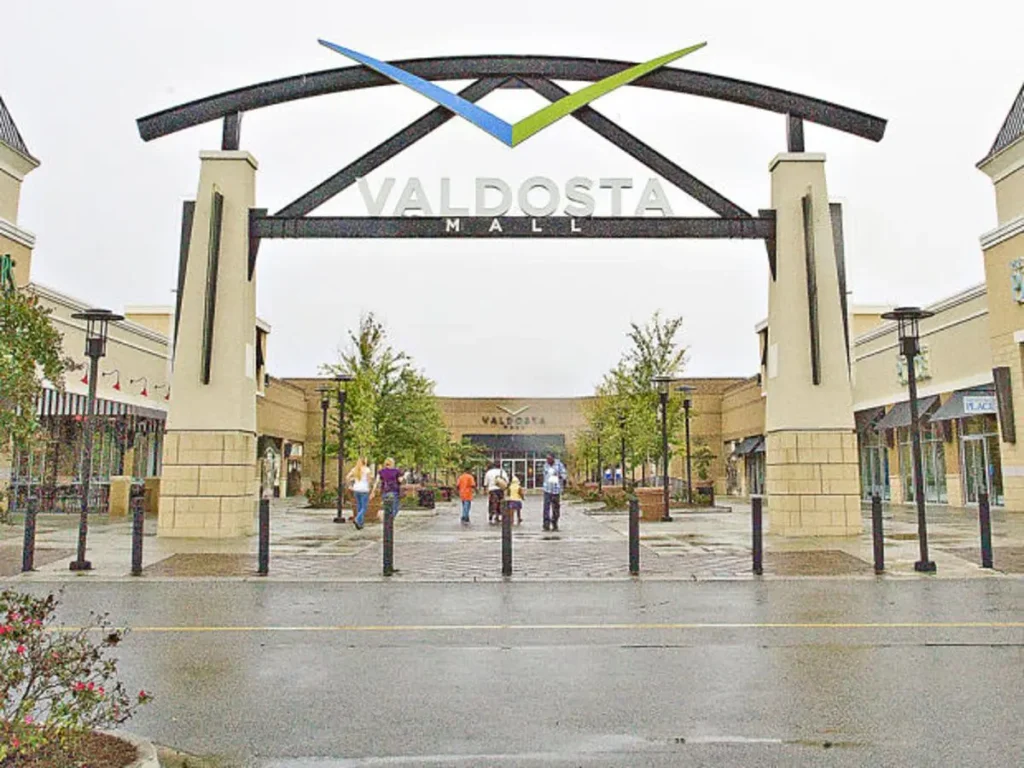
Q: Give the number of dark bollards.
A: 9